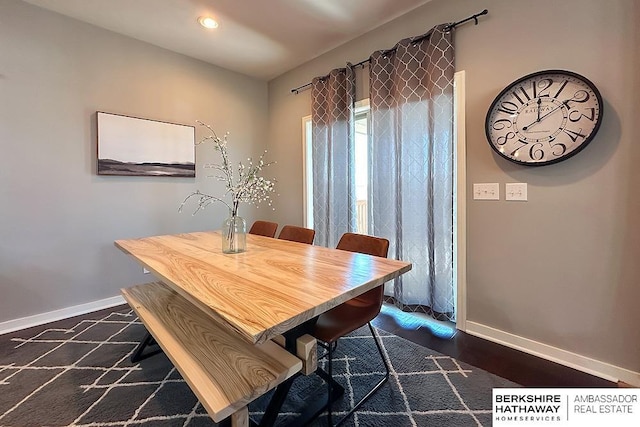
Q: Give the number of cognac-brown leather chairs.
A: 3